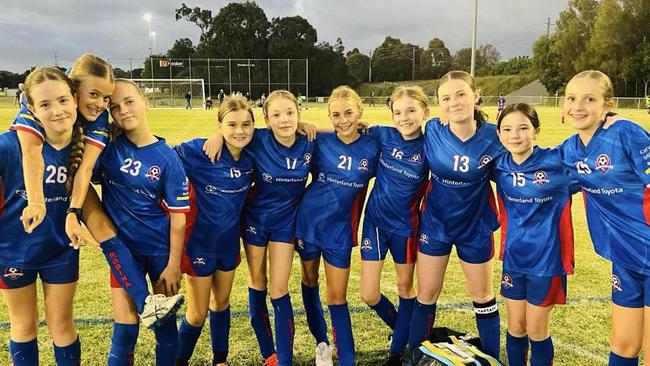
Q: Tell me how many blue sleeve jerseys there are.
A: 10